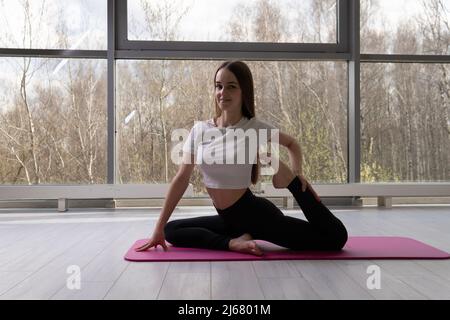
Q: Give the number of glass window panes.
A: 6